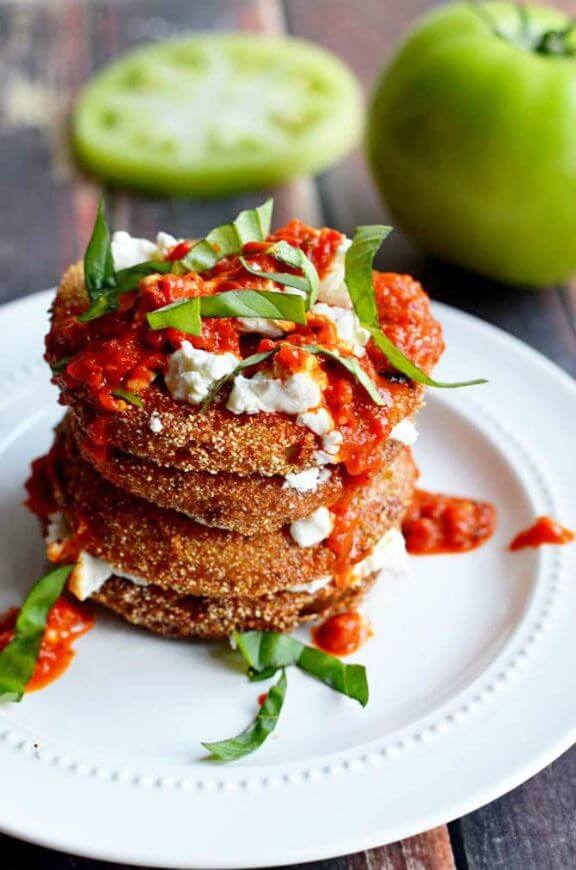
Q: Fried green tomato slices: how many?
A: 4